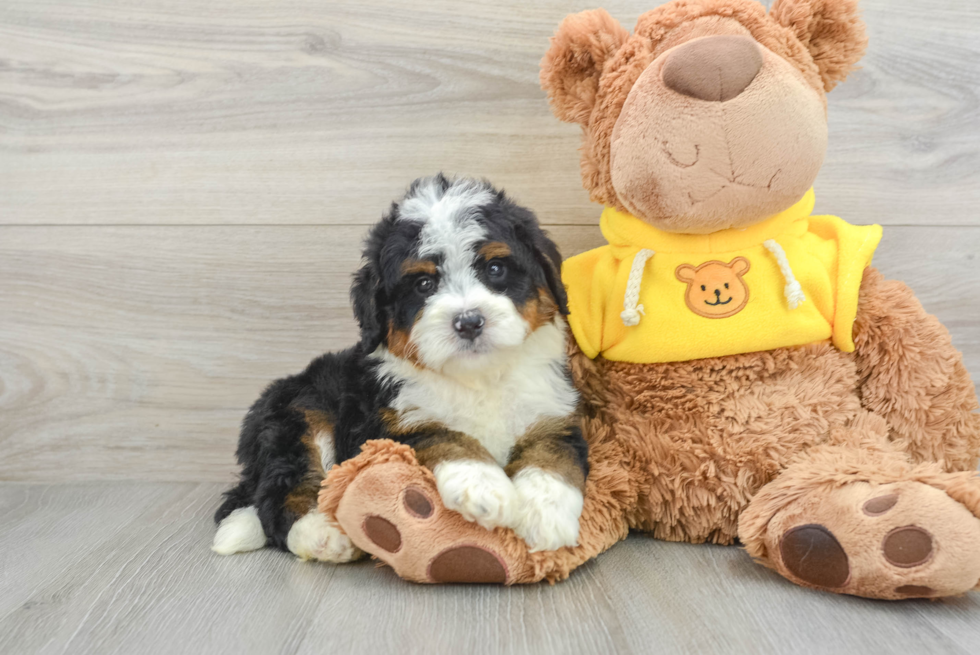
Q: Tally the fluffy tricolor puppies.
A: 1